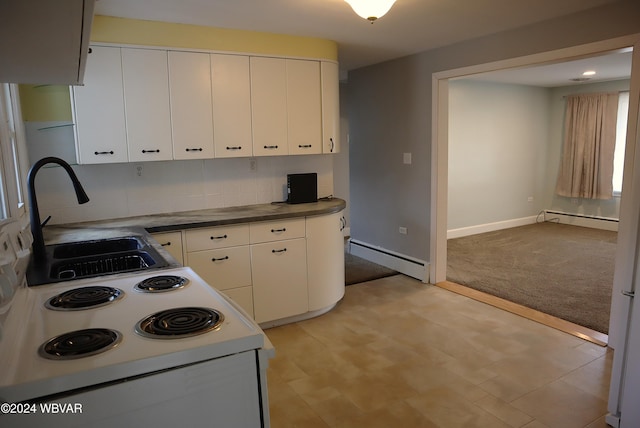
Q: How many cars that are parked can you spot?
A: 0